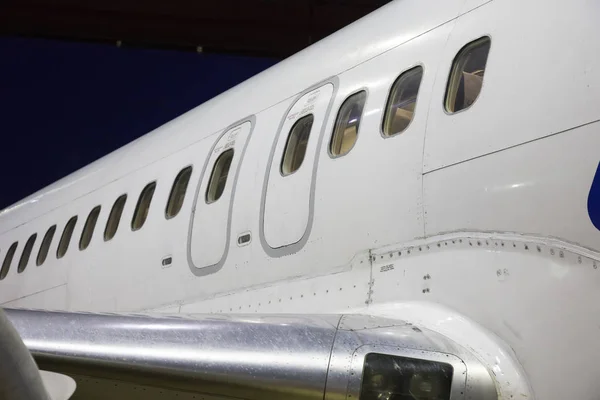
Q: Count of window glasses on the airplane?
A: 13